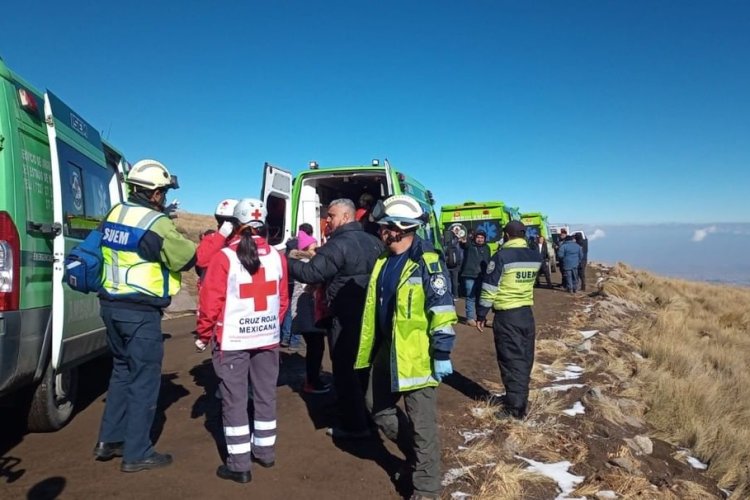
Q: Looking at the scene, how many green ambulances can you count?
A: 4